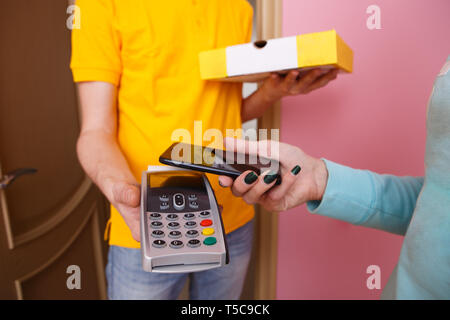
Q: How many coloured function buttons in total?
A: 3